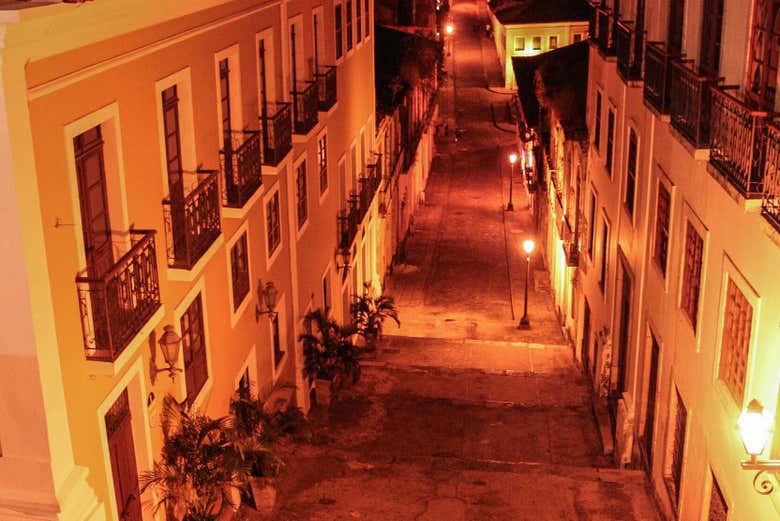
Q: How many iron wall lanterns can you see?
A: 4